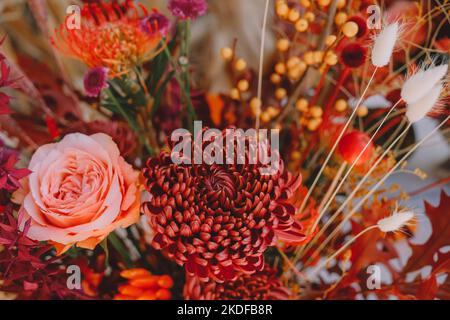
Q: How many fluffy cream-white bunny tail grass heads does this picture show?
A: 4